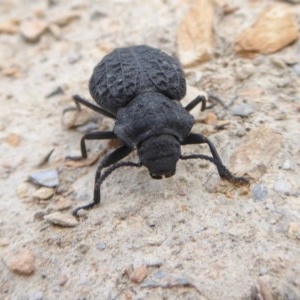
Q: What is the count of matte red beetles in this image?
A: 0